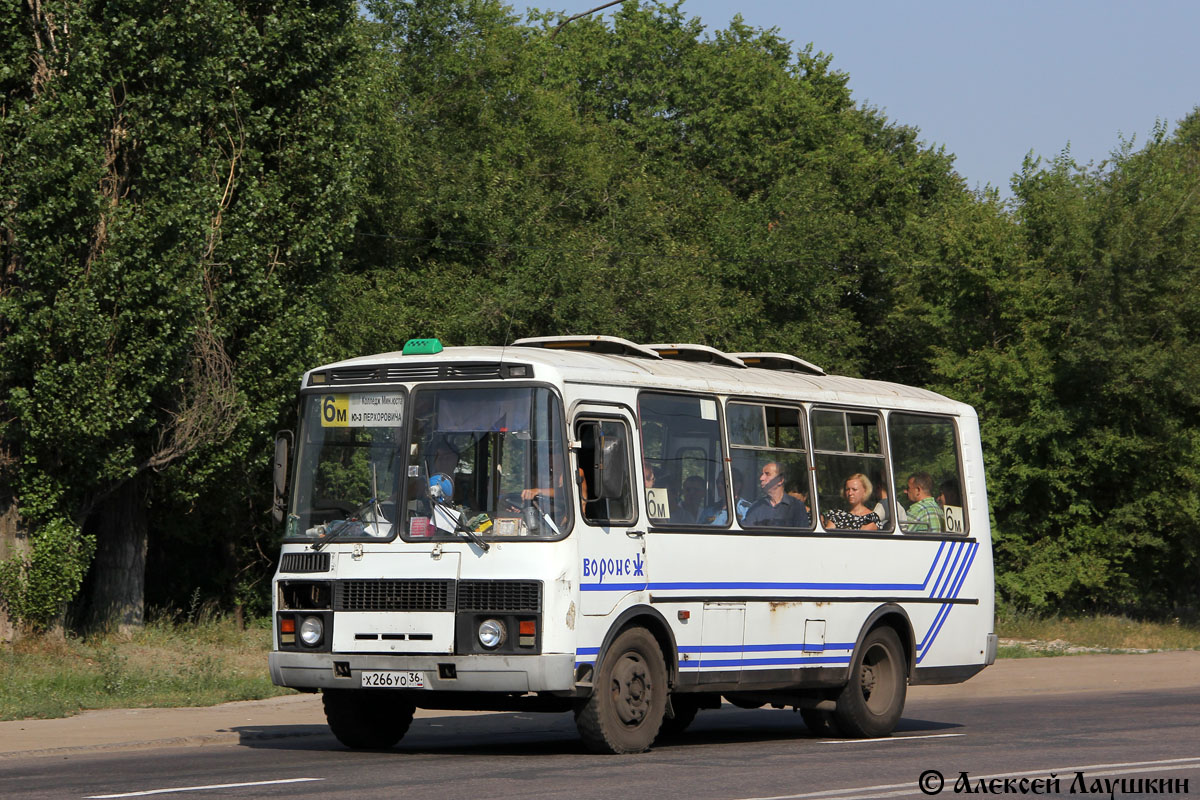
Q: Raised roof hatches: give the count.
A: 3